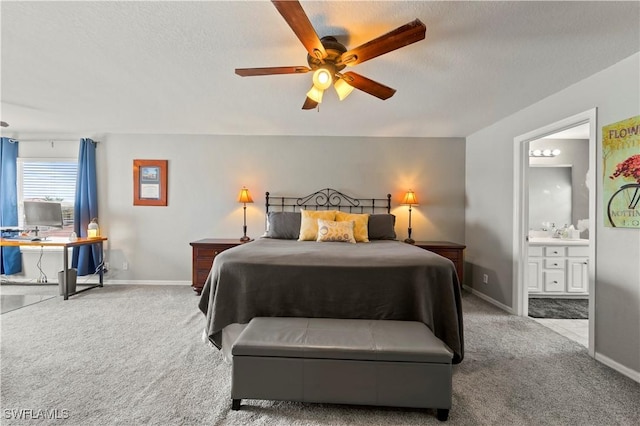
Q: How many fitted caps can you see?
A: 0